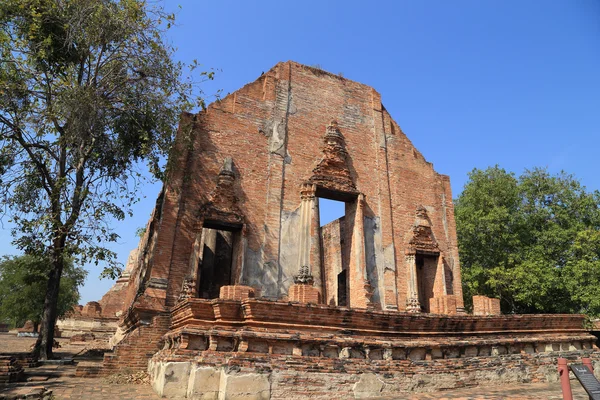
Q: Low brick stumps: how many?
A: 4